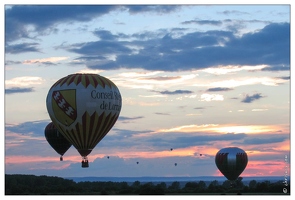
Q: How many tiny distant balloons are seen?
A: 5